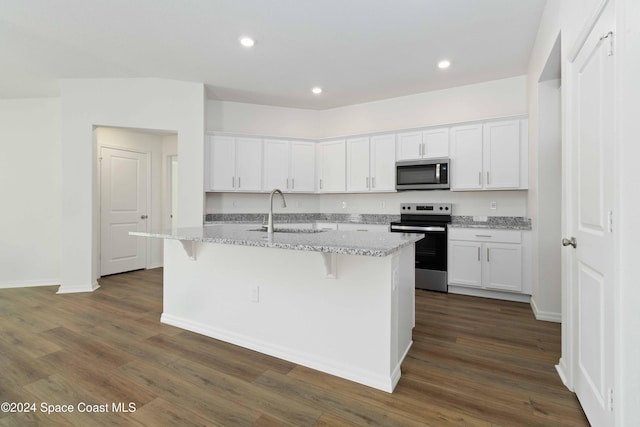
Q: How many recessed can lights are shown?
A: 3